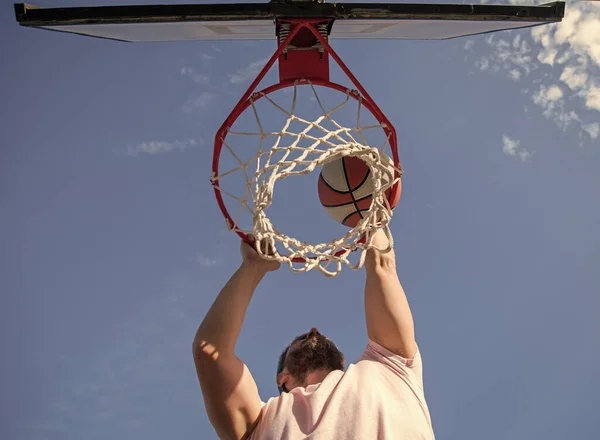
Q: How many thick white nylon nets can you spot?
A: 1